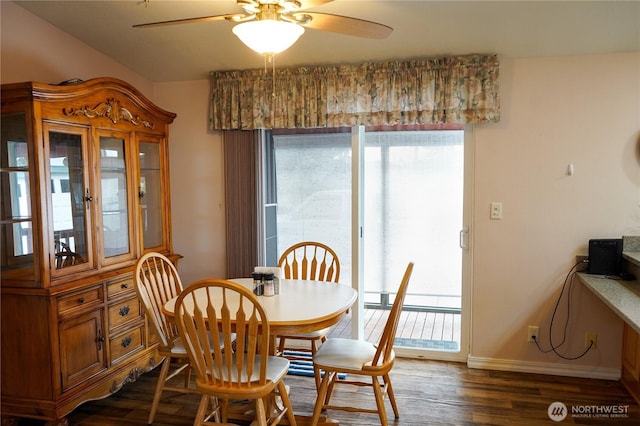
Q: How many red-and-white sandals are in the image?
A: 0